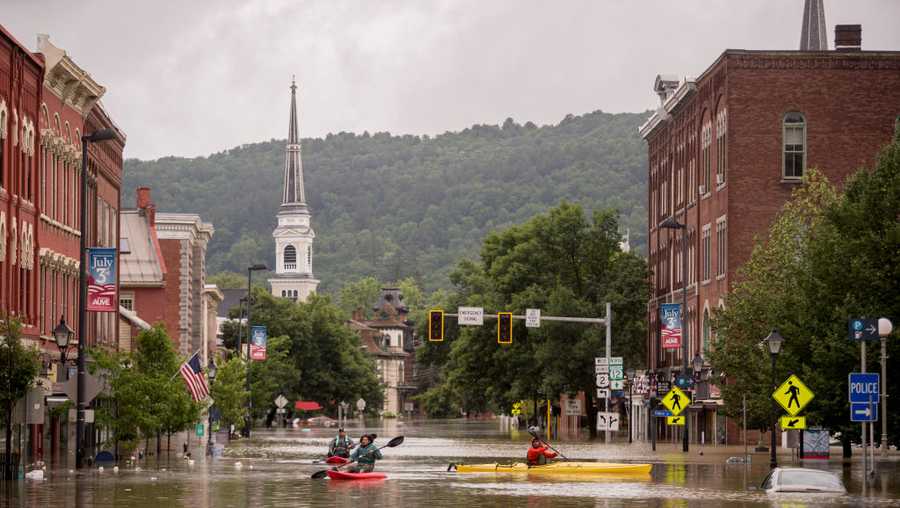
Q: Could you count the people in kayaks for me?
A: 3